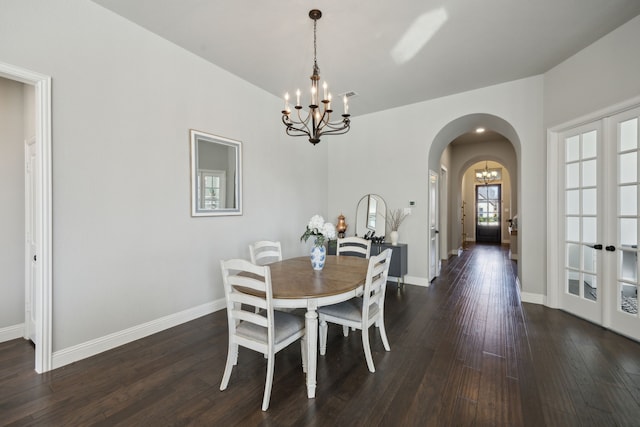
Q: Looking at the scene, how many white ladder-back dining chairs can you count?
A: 4